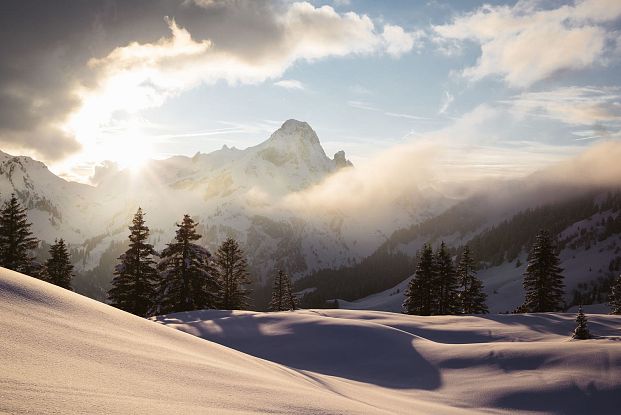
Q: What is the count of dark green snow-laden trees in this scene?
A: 12